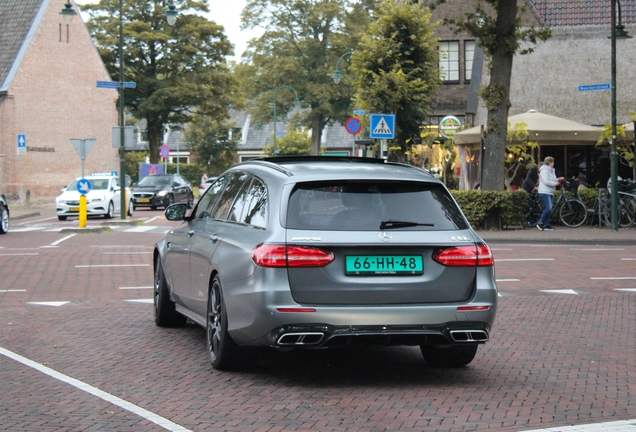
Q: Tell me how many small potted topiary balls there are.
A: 0